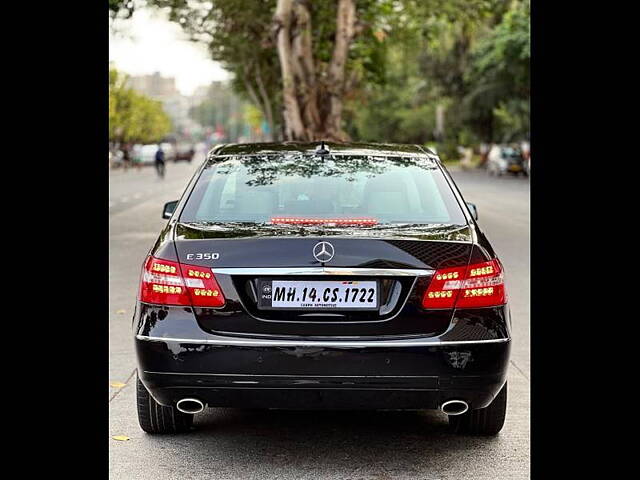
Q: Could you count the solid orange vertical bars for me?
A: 0